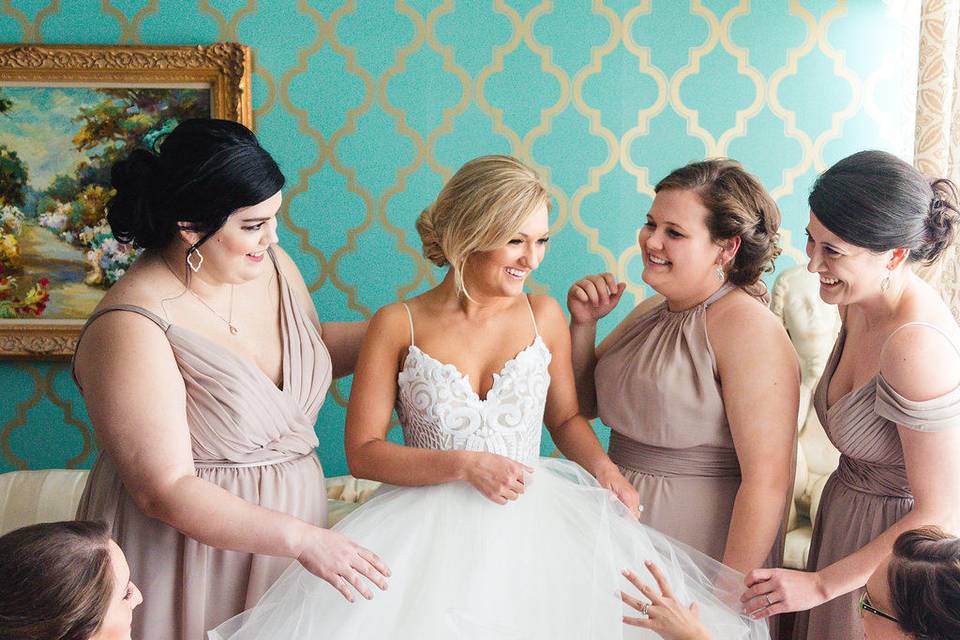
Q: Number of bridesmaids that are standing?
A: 3